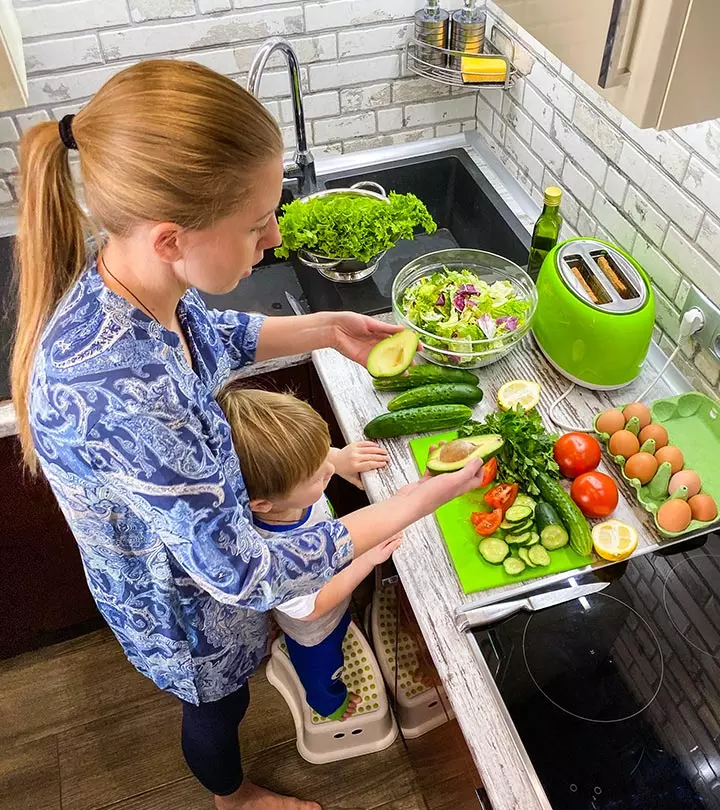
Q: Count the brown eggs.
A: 9